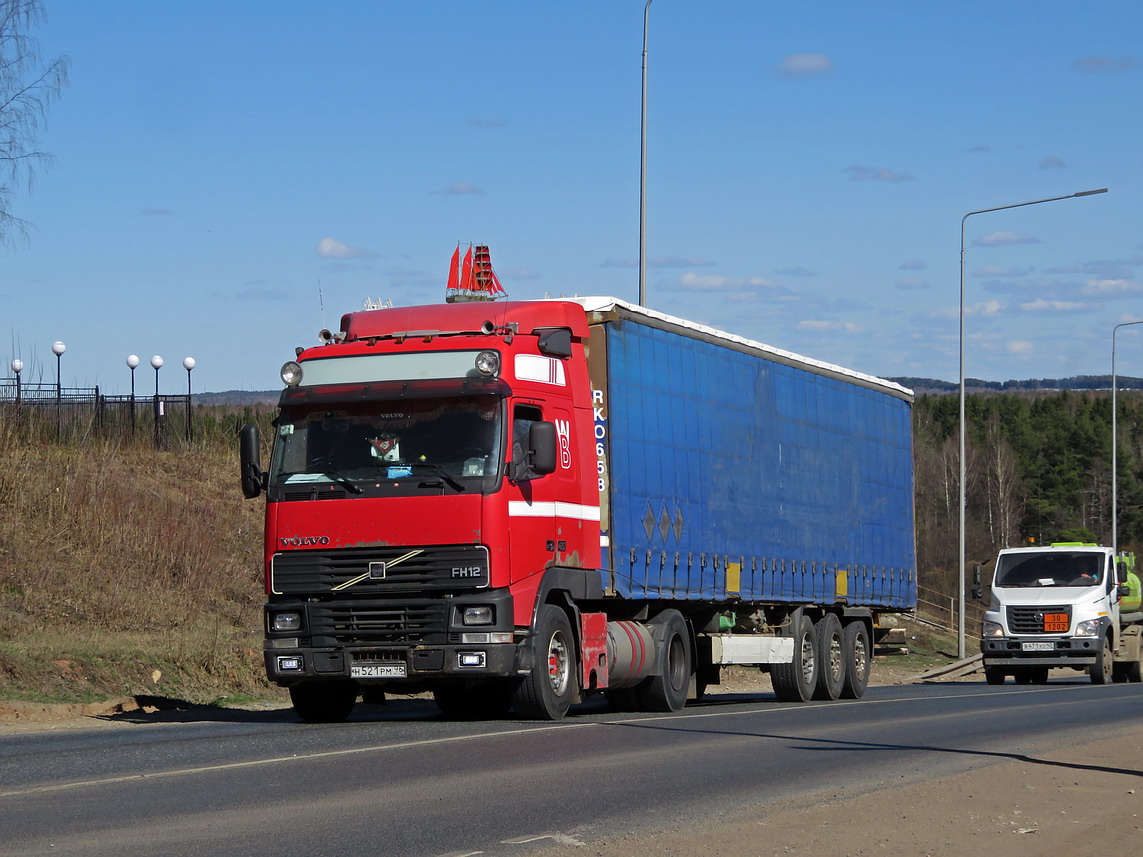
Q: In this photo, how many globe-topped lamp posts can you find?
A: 5